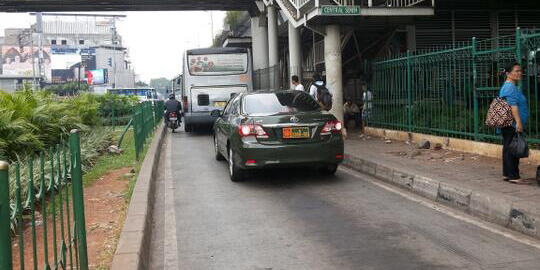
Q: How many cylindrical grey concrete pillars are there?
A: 4